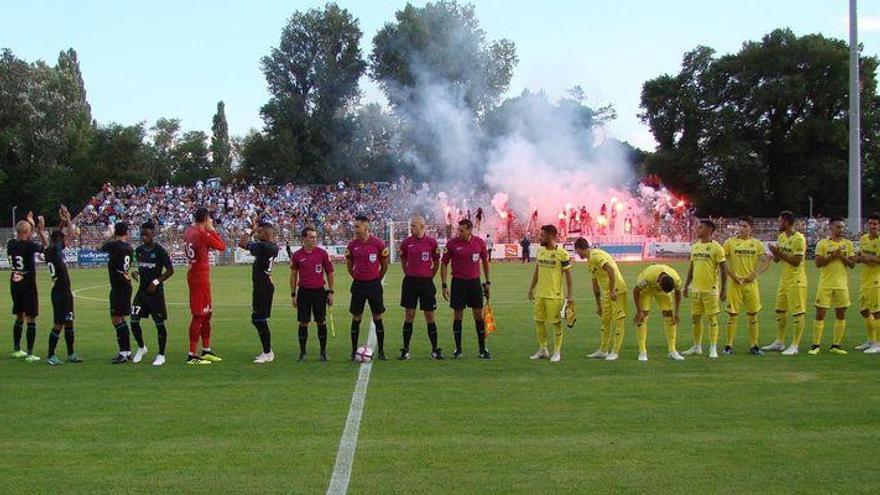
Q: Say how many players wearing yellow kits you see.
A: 8